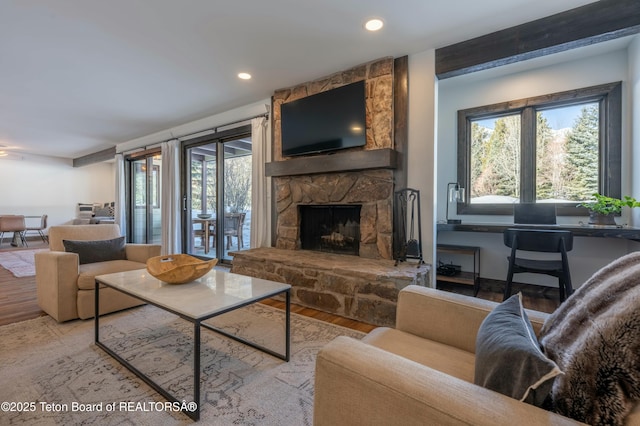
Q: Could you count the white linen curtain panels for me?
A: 3